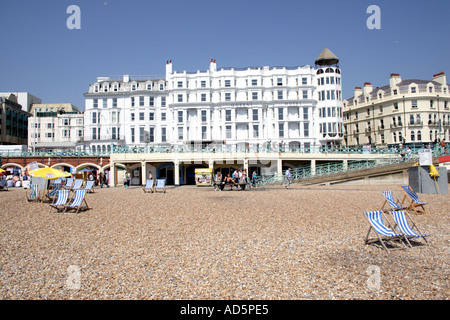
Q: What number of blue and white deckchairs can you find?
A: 14